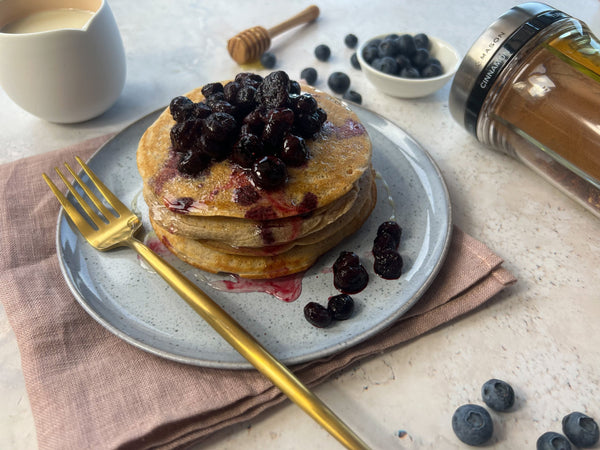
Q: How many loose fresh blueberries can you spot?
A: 11